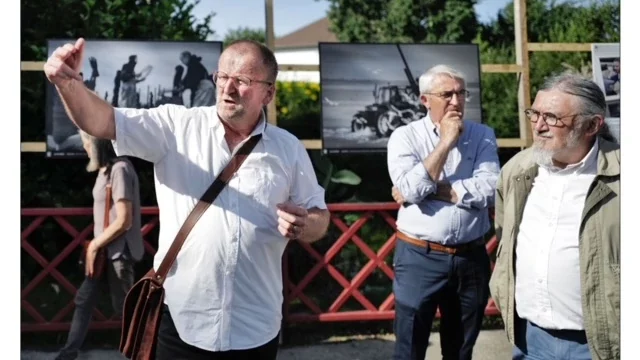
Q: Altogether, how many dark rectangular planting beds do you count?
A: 0